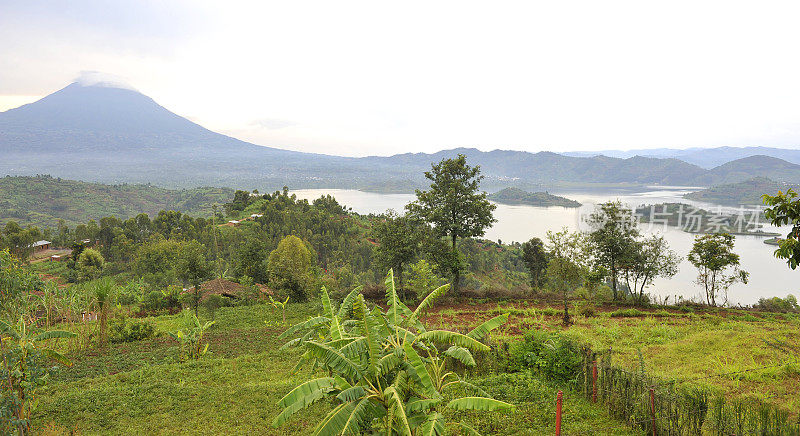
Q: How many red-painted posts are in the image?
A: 3